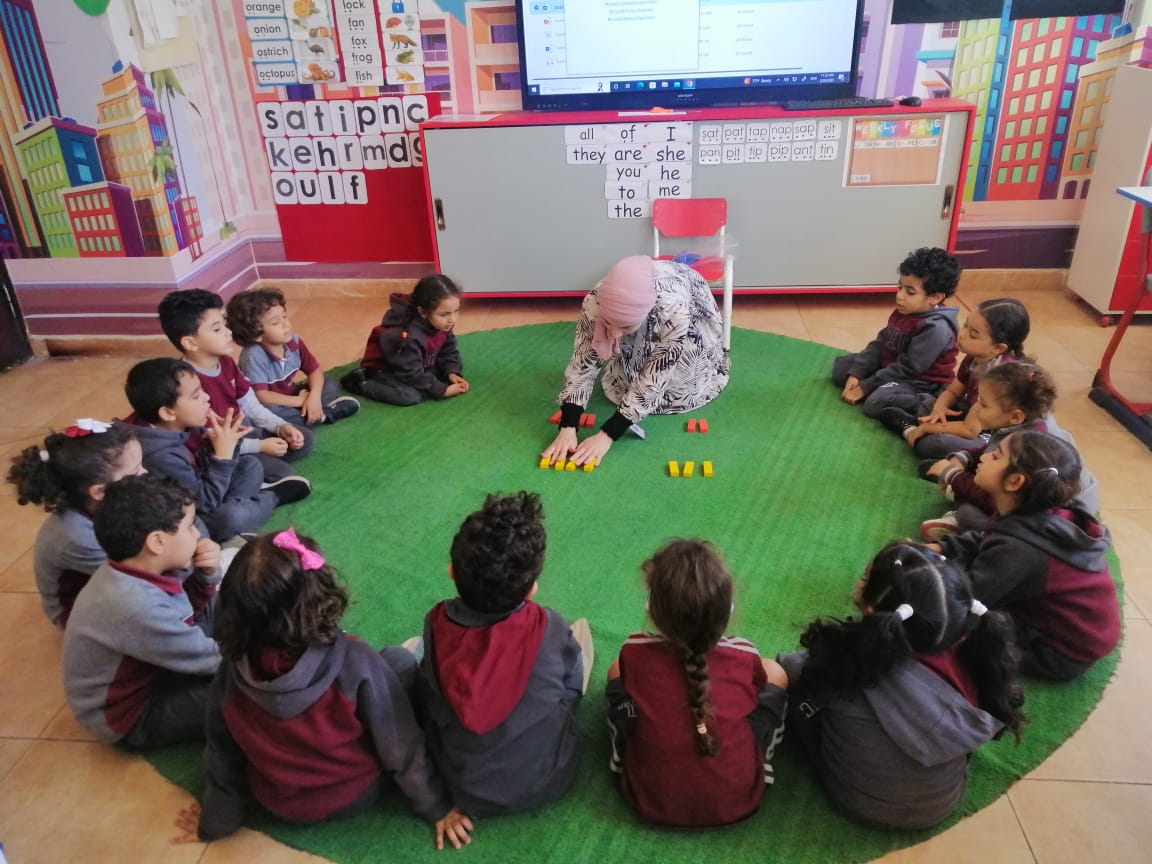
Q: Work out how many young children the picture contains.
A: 14